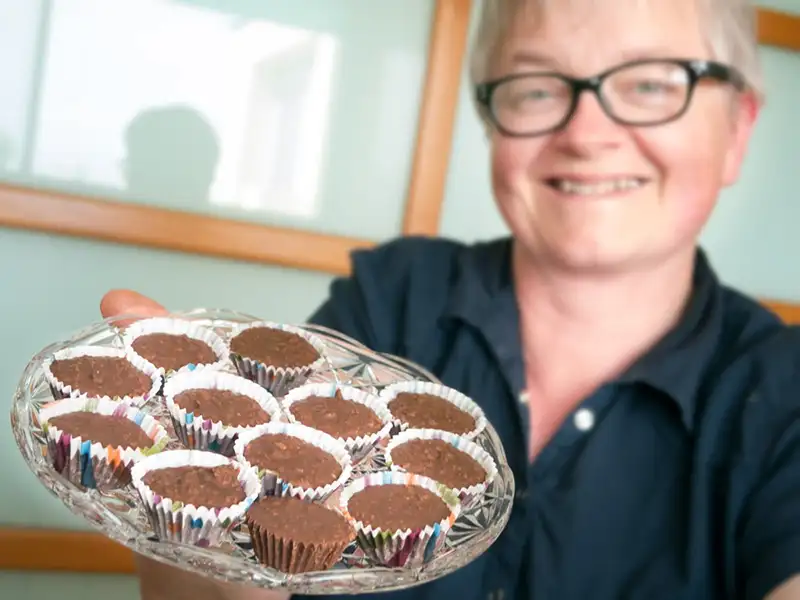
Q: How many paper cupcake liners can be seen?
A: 11